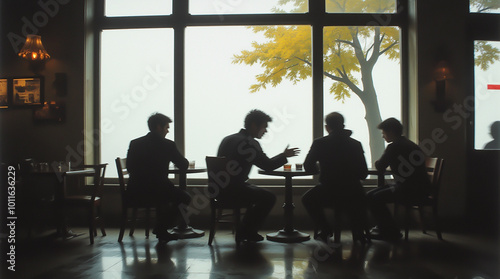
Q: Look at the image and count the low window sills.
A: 1